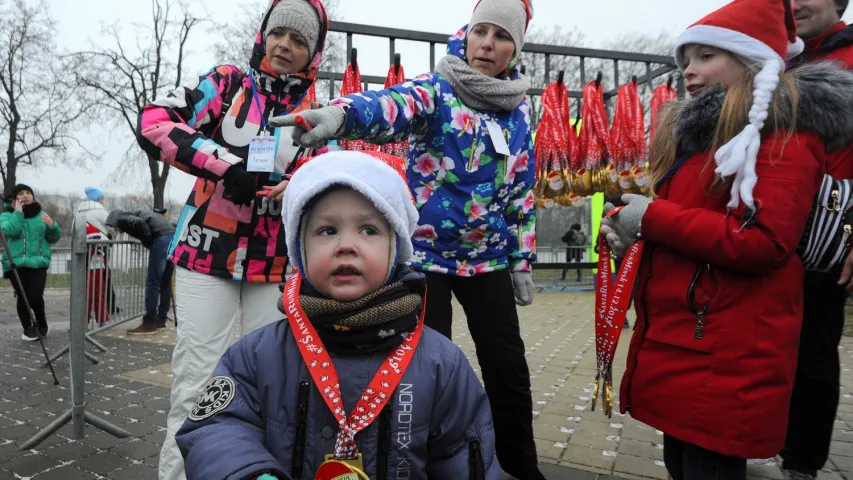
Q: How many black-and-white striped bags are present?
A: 1